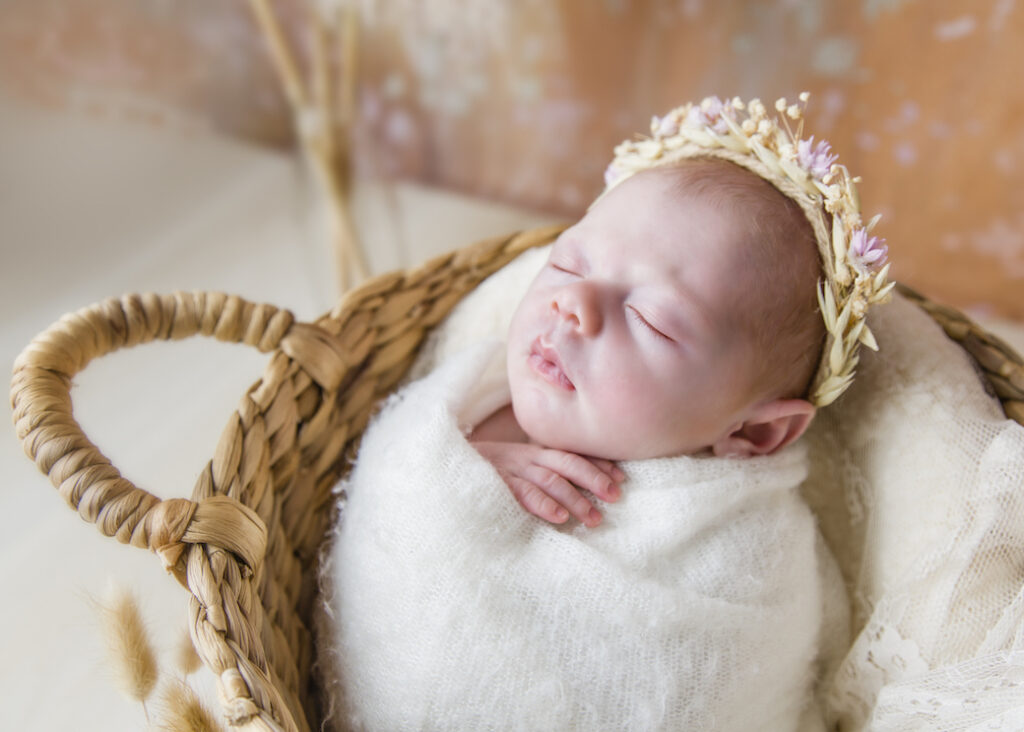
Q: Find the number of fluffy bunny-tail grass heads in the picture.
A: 3